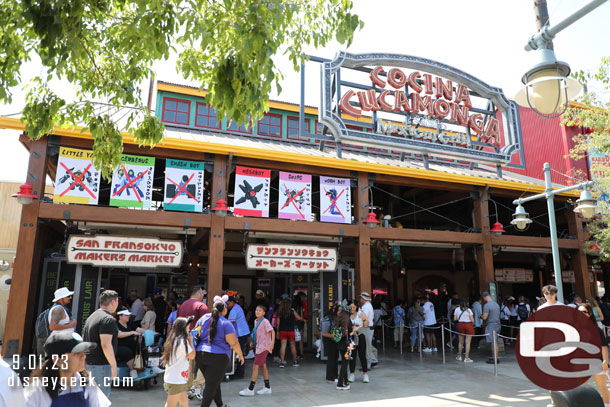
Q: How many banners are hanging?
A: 6